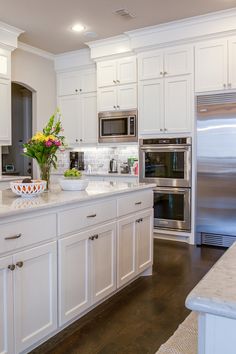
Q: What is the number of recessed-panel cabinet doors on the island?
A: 6